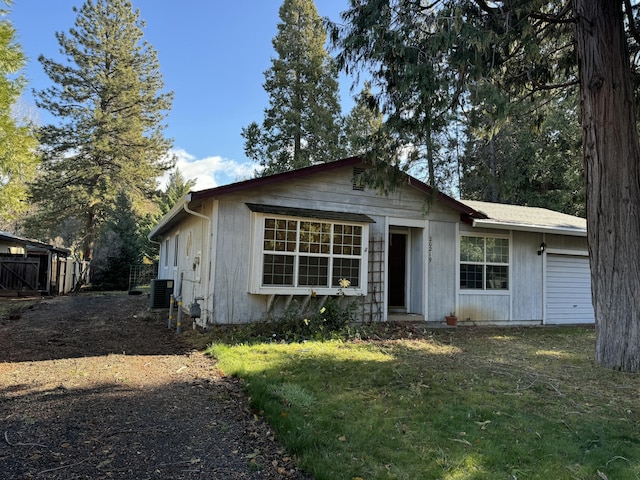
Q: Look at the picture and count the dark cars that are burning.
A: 0